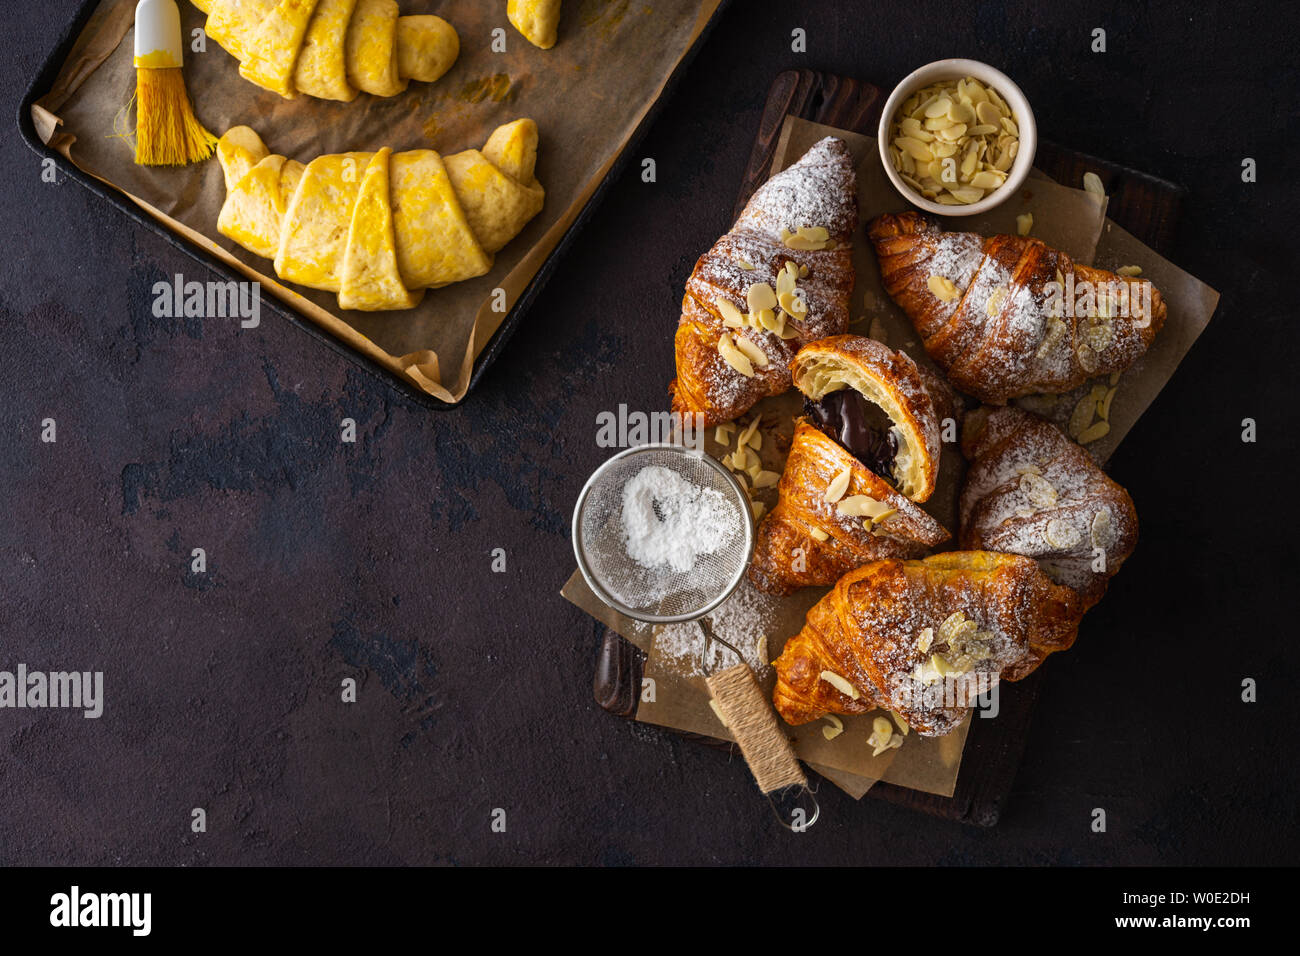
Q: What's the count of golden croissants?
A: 5